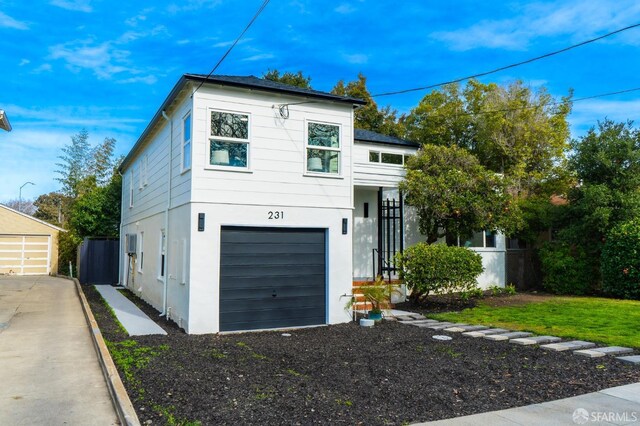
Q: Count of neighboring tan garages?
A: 1